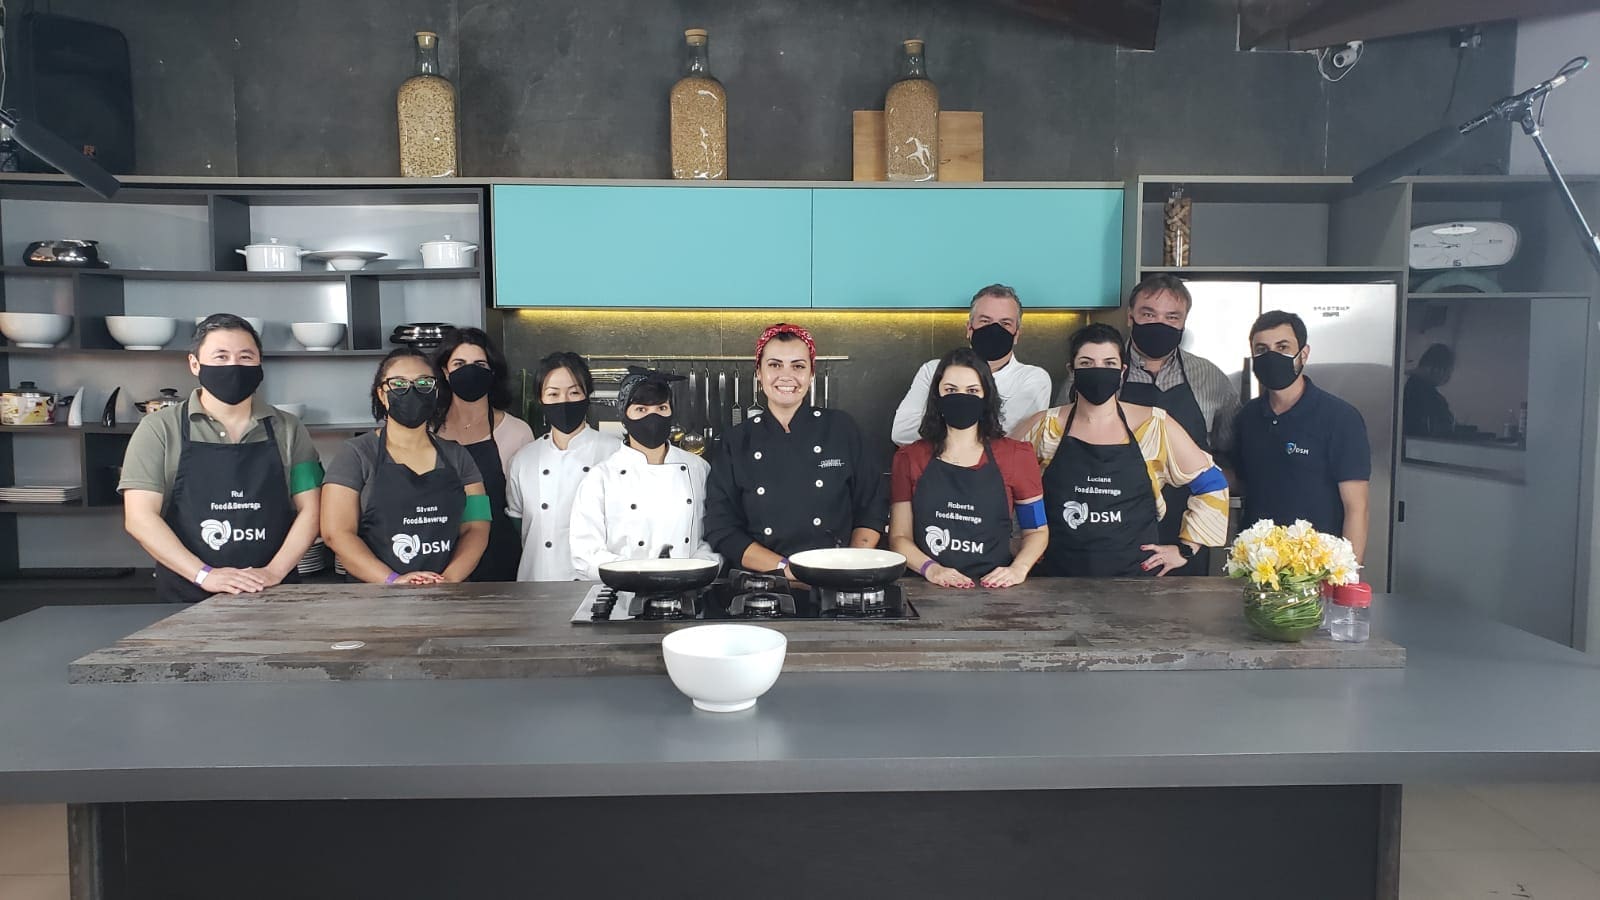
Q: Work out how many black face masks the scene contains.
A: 10